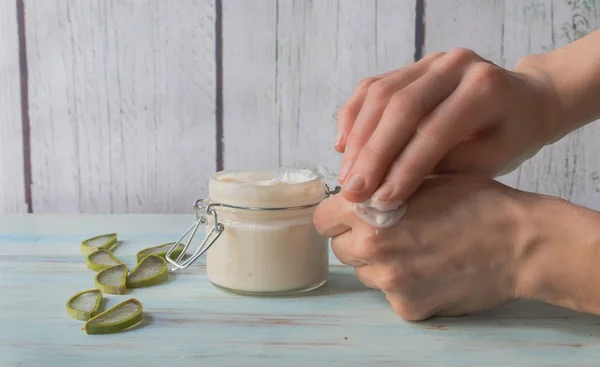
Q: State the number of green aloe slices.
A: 7